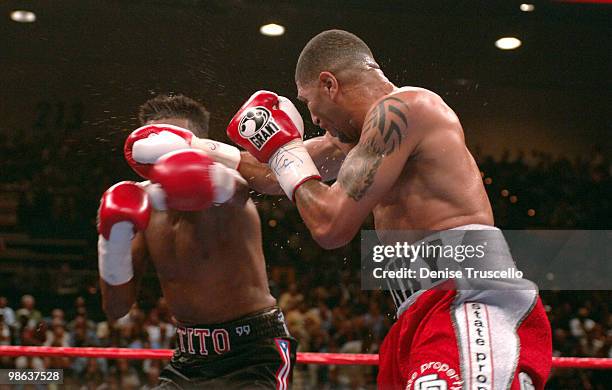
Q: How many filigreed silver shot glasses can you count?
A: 0